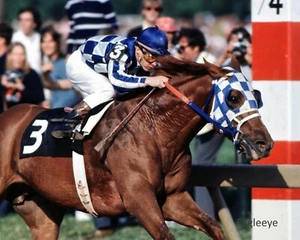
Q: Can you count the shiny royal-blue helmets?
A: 1